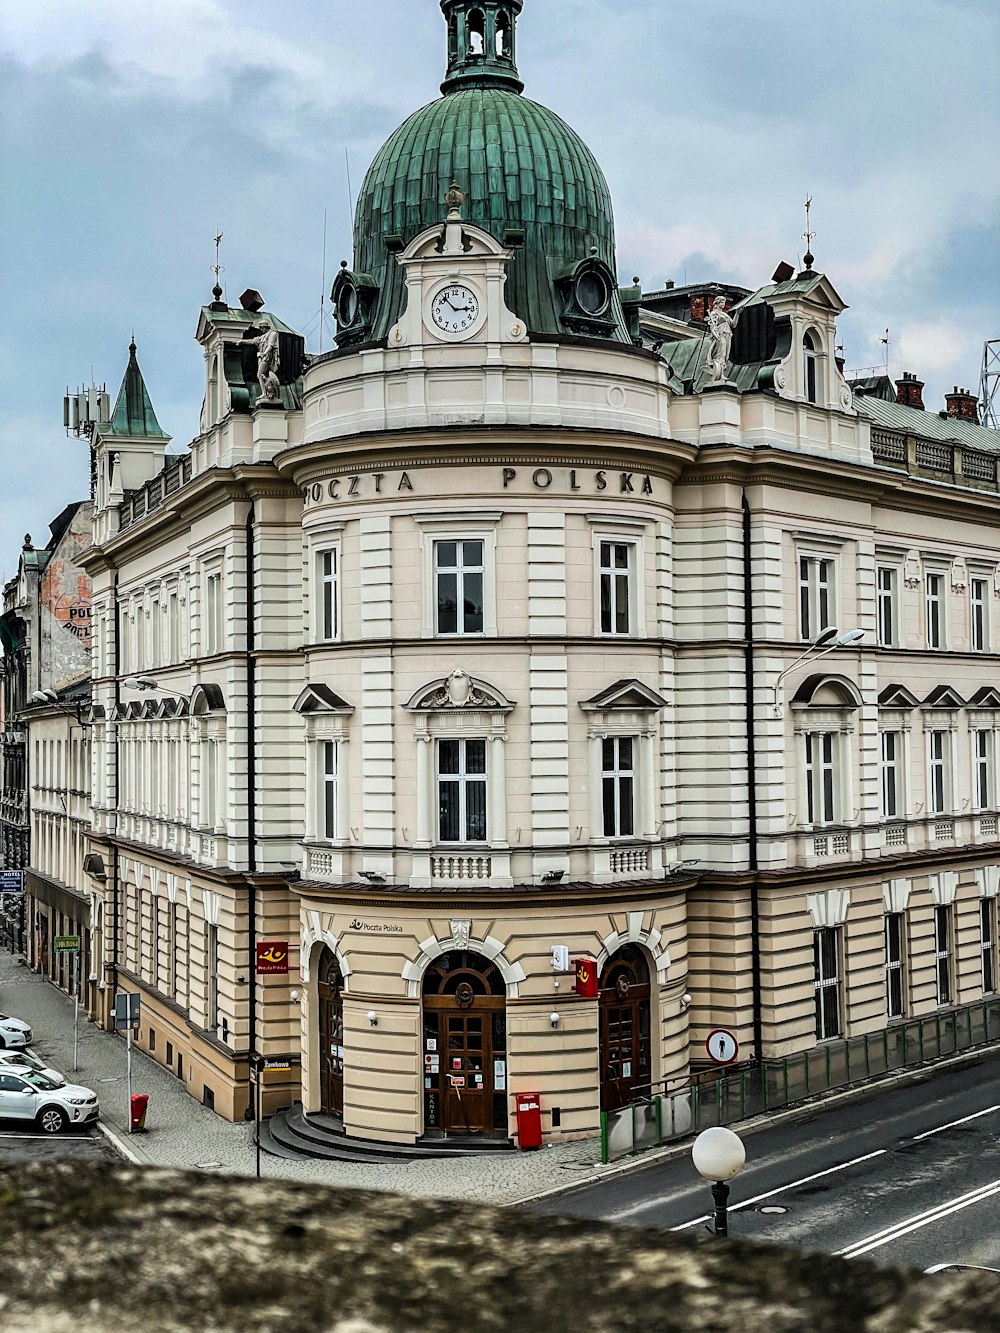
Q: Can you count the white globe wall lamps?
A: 4